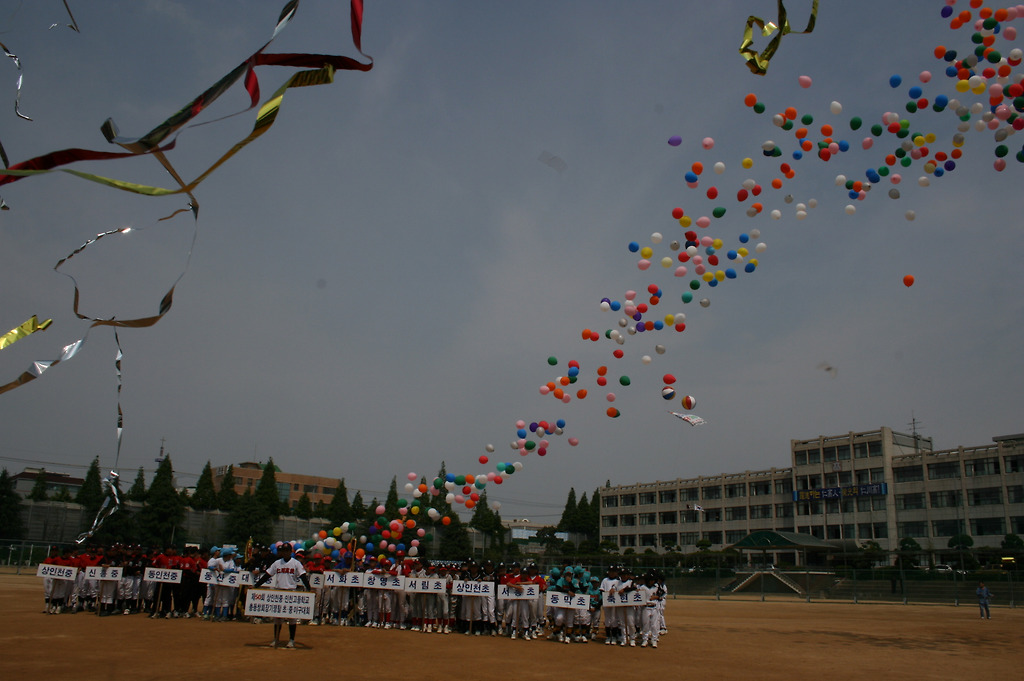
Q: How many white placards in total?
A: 14